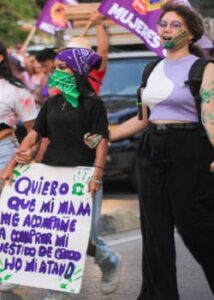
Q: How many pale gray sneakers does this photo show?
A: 1